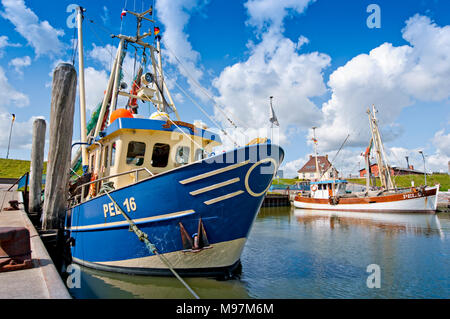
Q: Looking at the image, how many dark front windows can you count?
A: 2